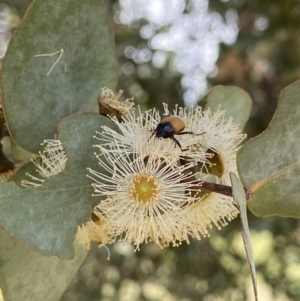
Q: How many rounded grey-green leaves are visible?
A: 5